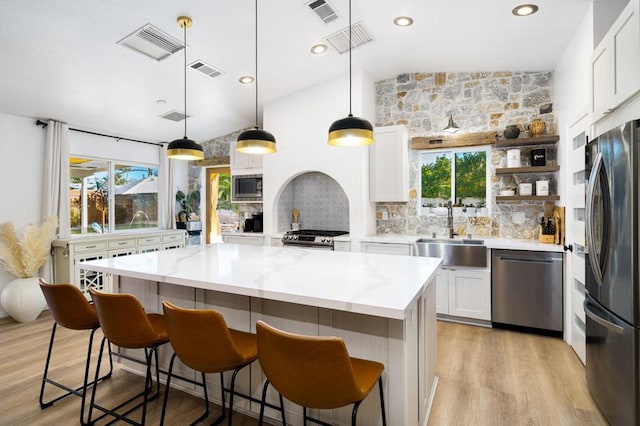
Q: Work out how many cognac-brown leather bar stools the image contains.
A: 4